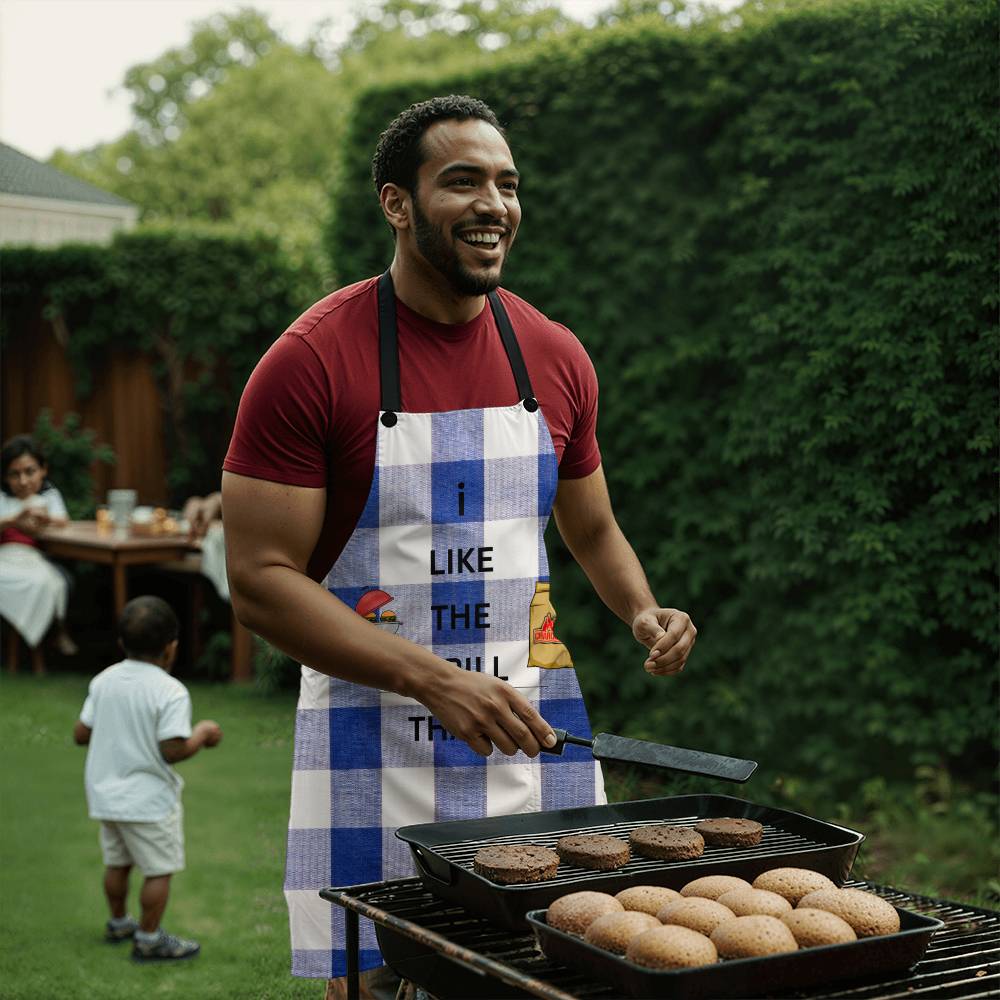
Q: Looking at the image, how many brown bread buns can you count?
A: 11